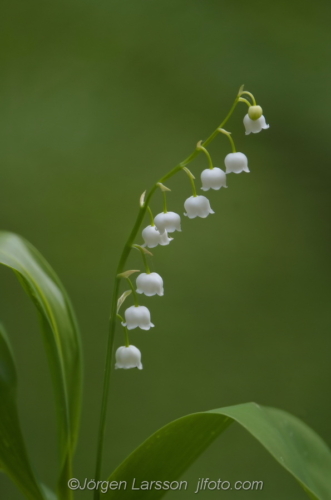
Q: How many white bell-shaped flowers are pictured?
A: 9